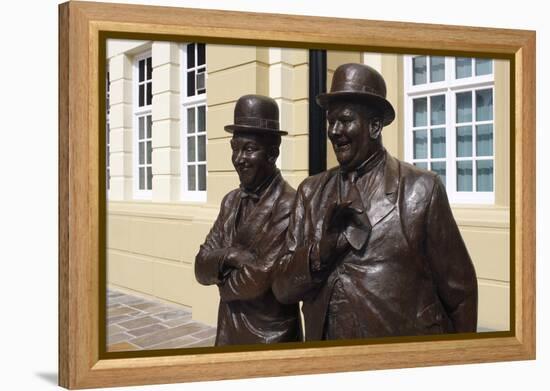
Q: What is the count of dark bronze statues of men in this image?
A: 2